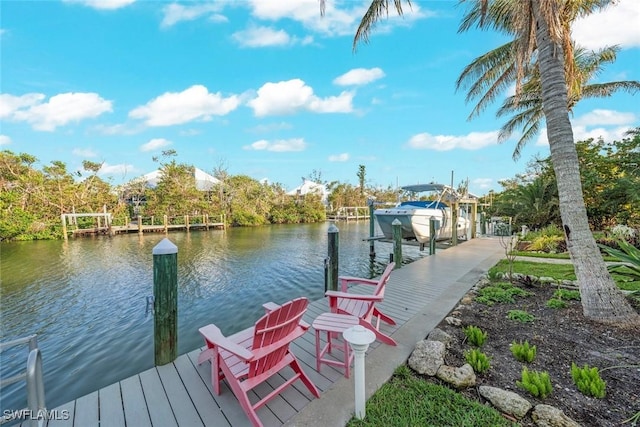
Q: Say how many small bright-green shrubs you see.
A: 5